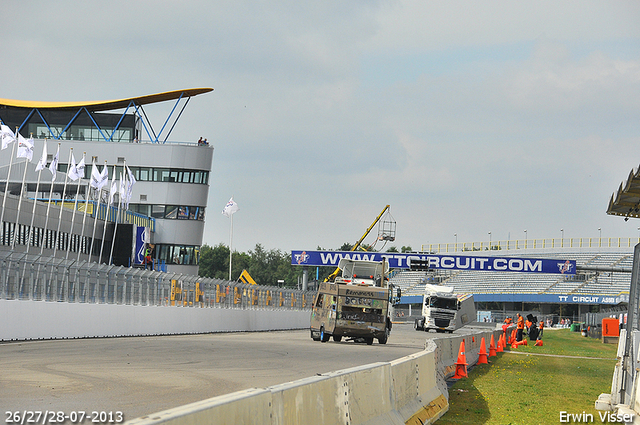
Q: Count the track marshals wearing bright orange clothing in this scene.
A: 4